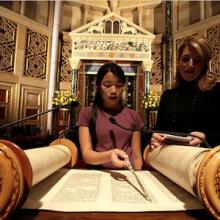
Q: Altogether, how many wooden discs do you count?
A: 4